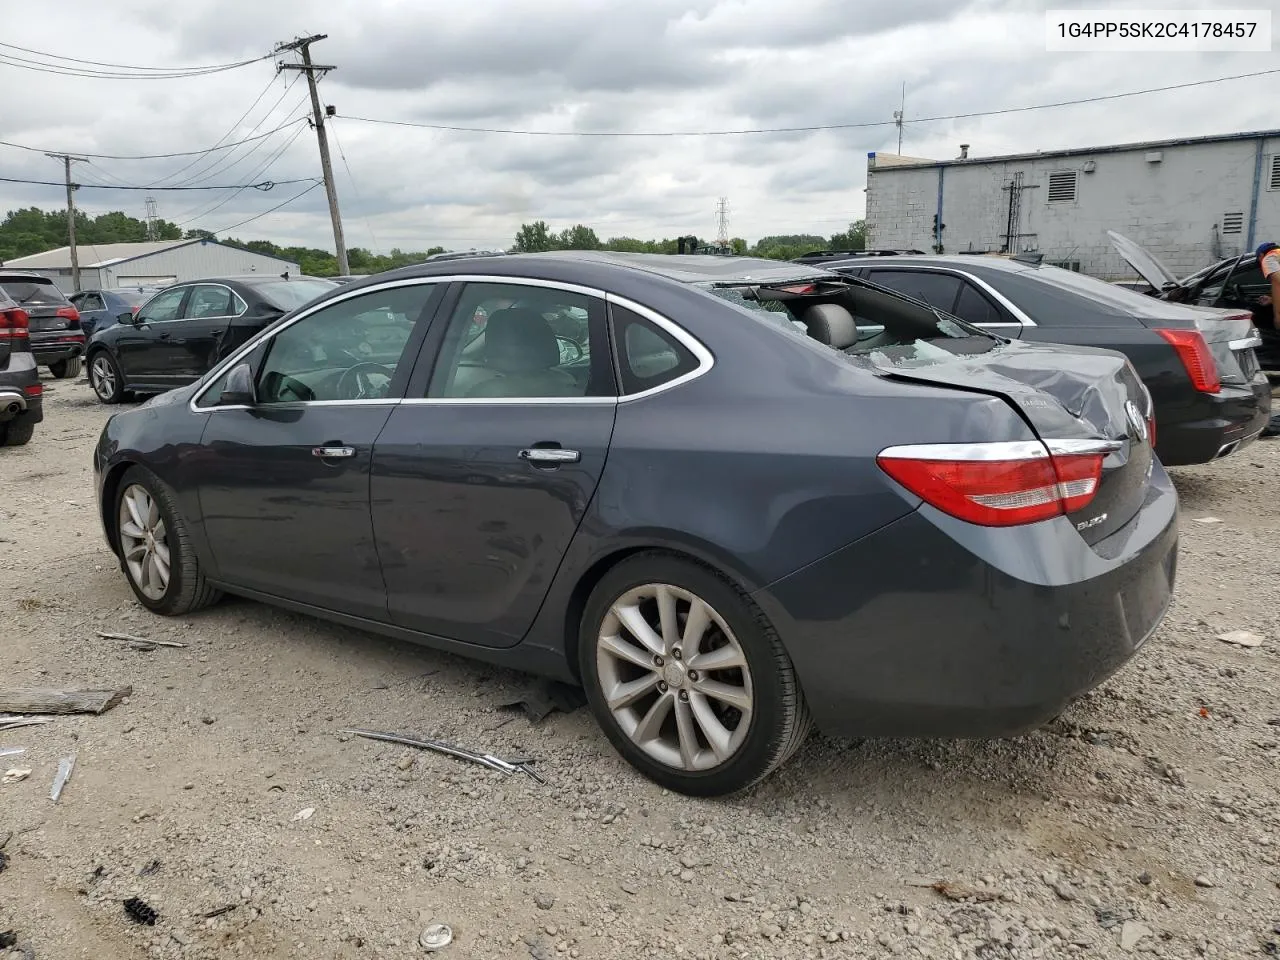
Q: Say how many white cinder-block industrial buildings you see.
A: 1